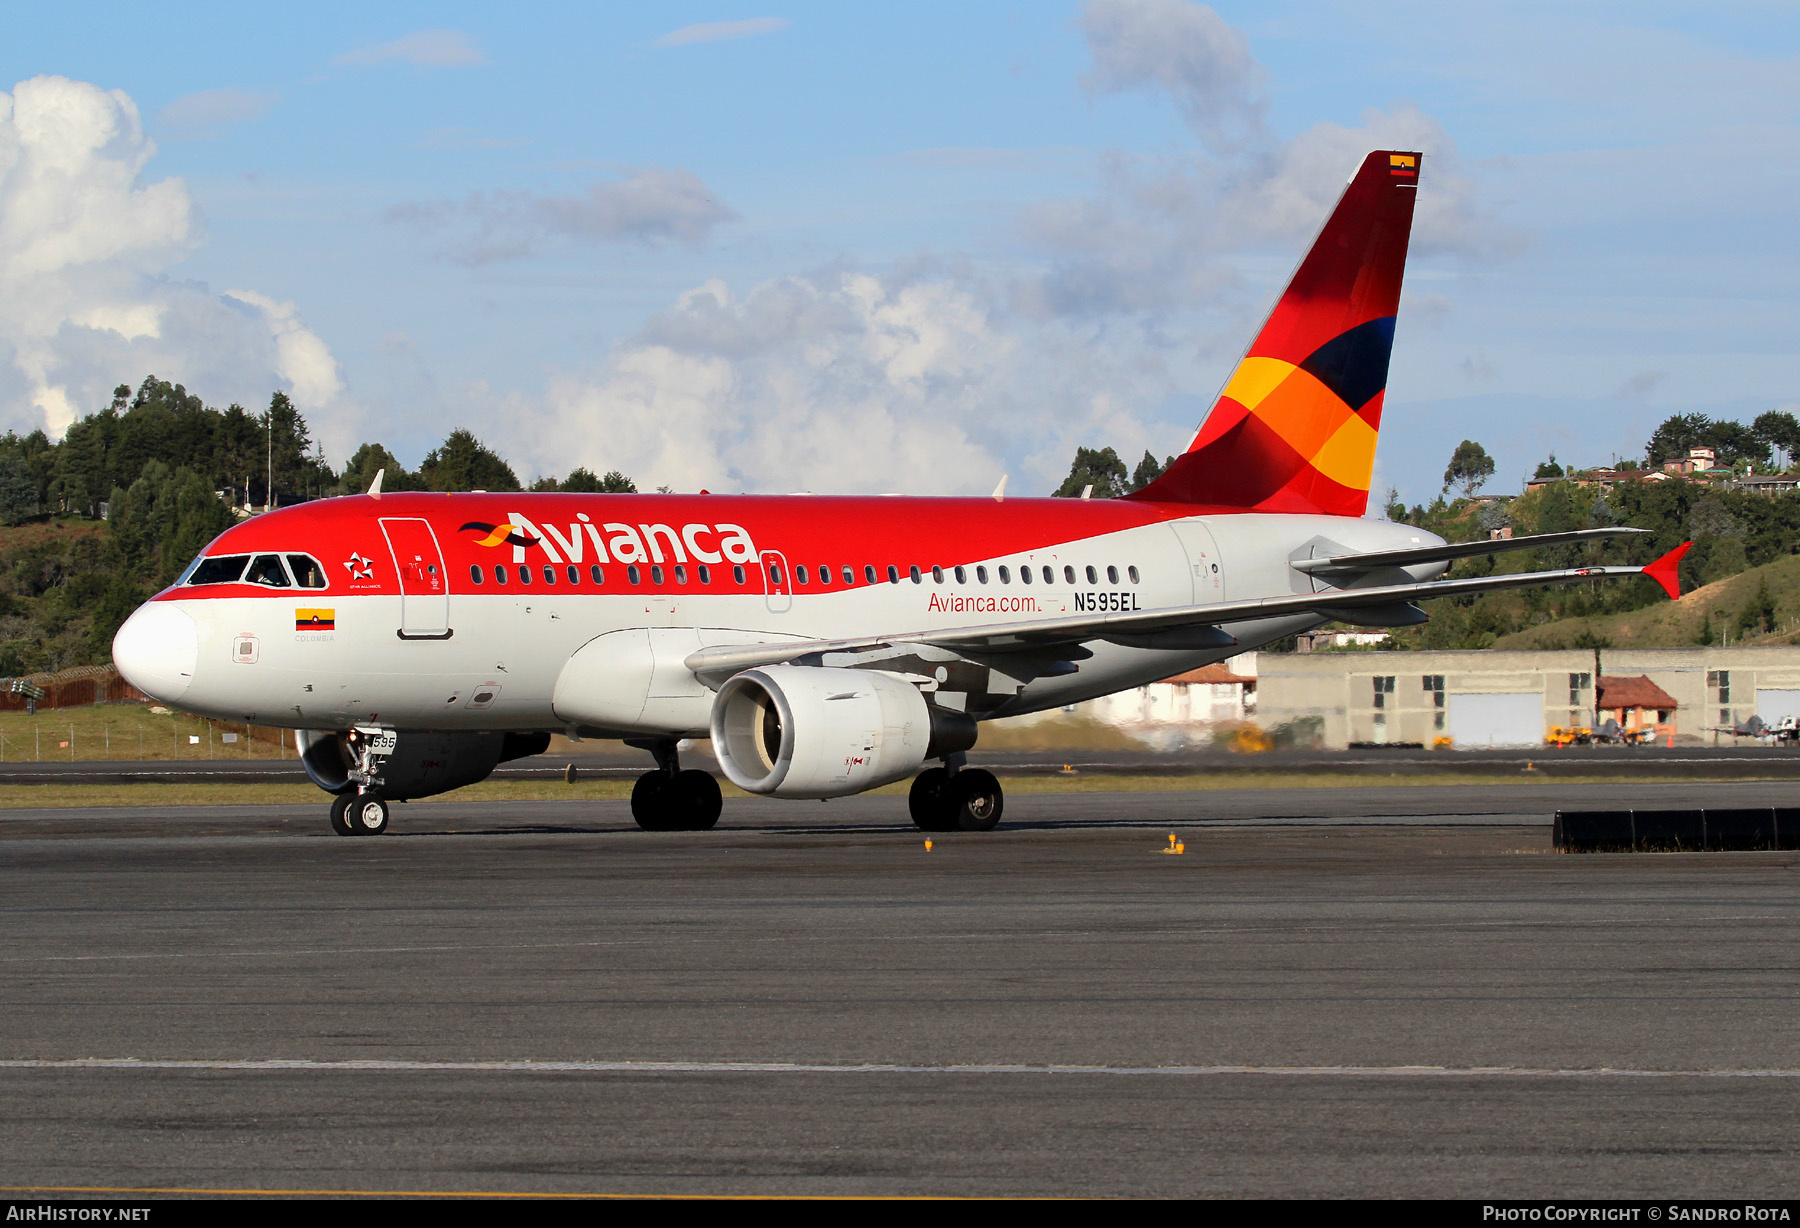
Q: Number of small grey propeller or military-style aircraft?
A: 2